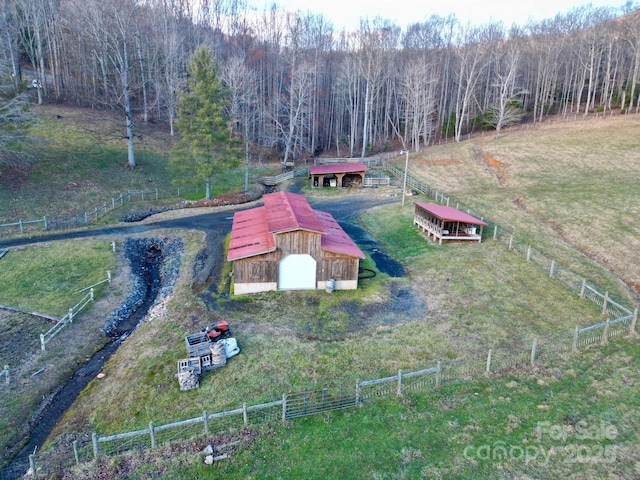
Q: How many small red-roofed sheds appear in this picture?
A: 2